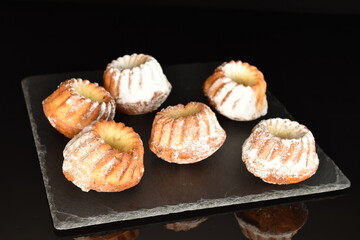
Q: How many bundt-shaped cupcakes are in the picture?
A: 6